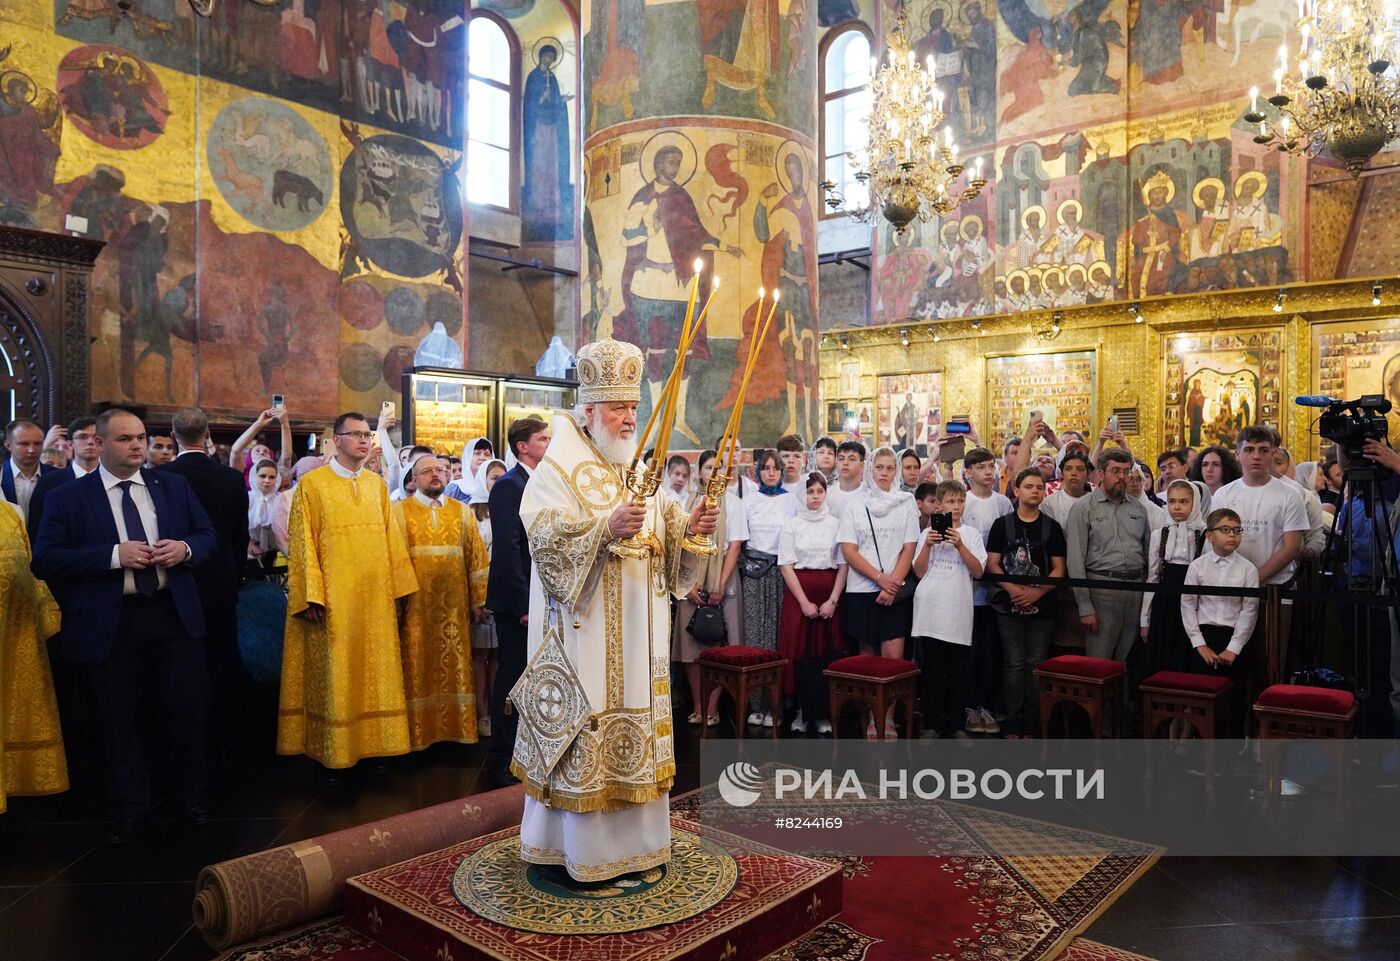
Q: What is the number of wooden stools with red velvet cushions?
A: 5